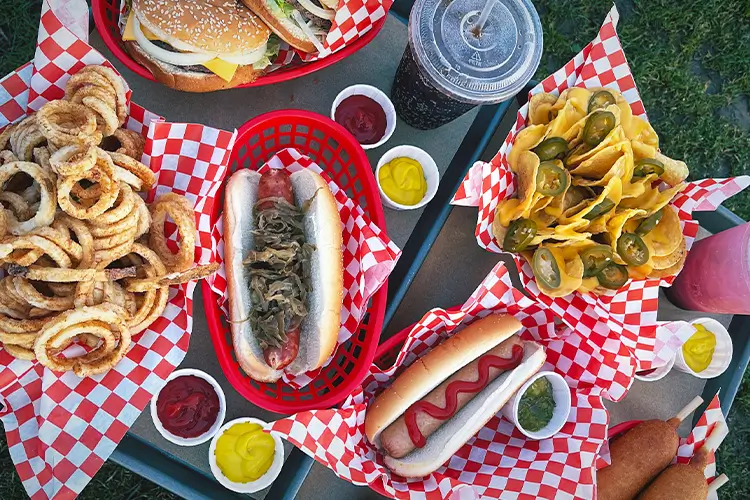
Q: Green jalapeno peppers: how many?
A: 12